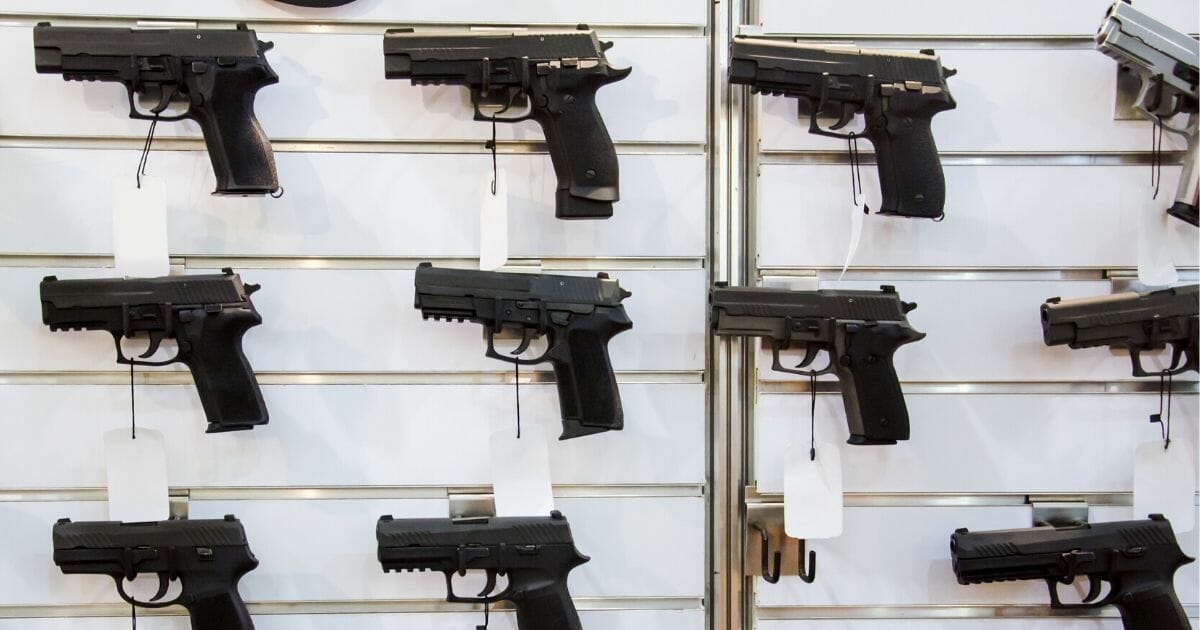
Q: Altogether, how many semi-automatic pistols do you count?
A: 11